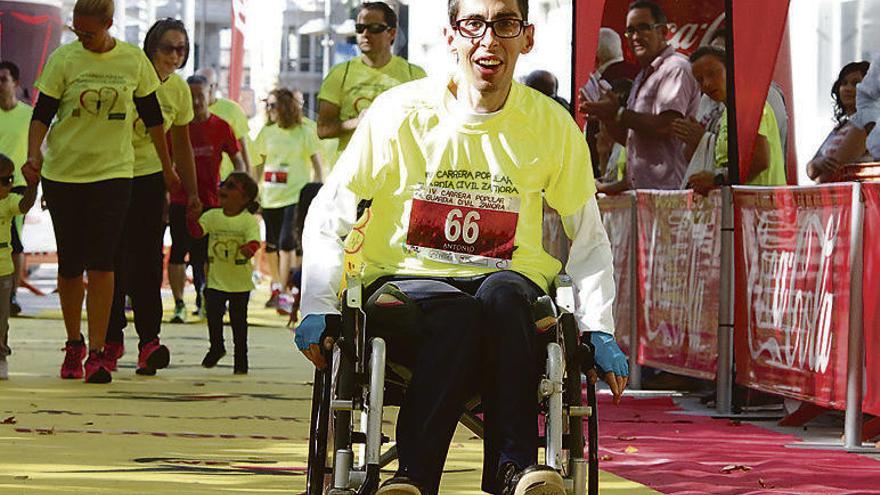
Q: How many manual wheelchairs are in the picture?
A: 1